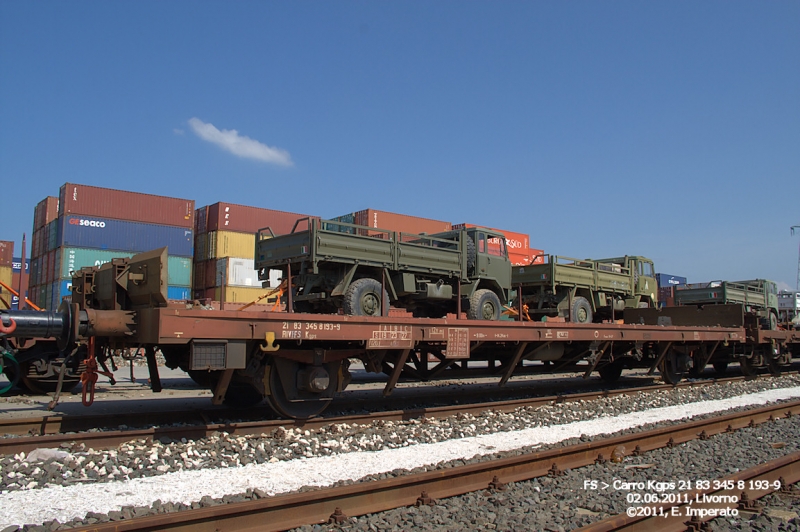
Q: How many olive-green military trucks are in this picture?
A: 3